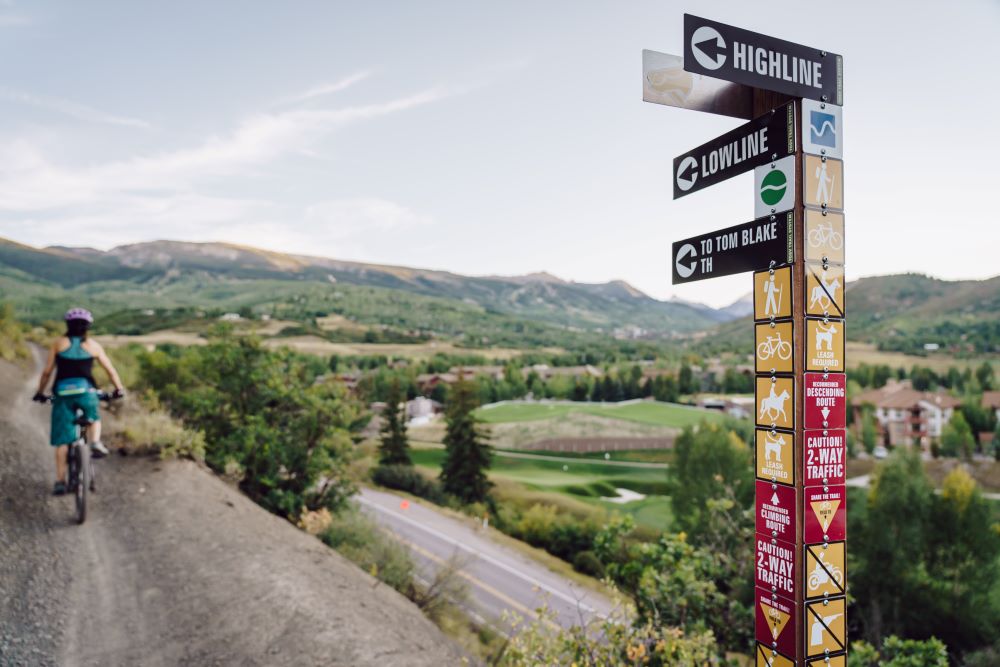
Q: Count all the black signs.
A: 3